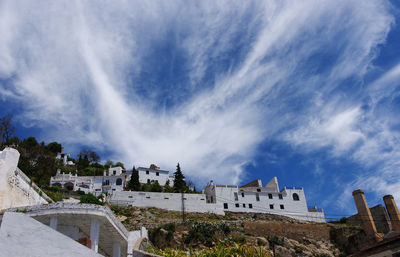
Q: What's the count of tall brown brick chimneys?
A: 2